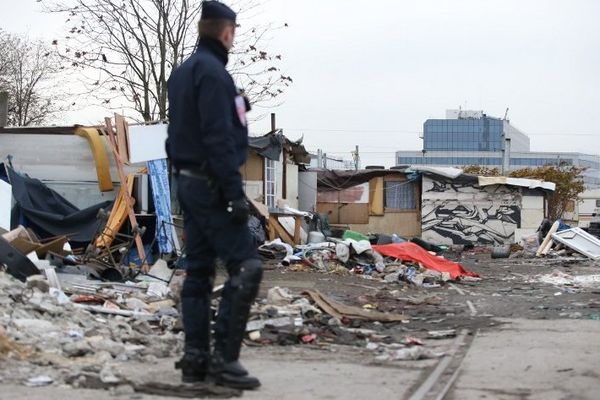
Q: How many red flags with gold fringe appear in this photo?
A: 0